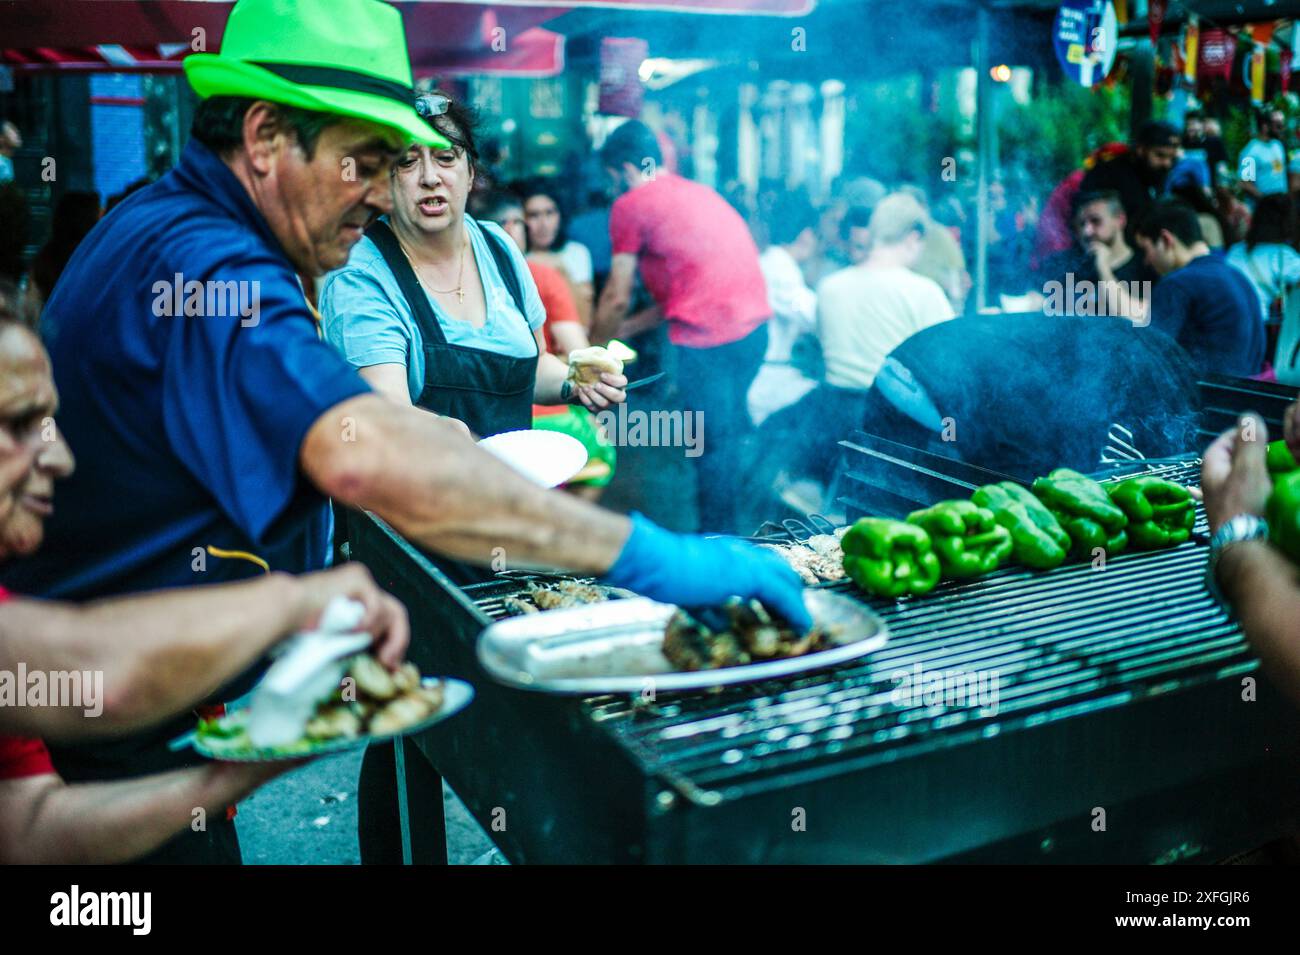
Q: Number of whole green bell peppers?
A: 5